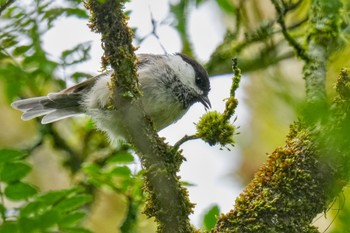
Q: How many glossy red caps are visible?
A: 0